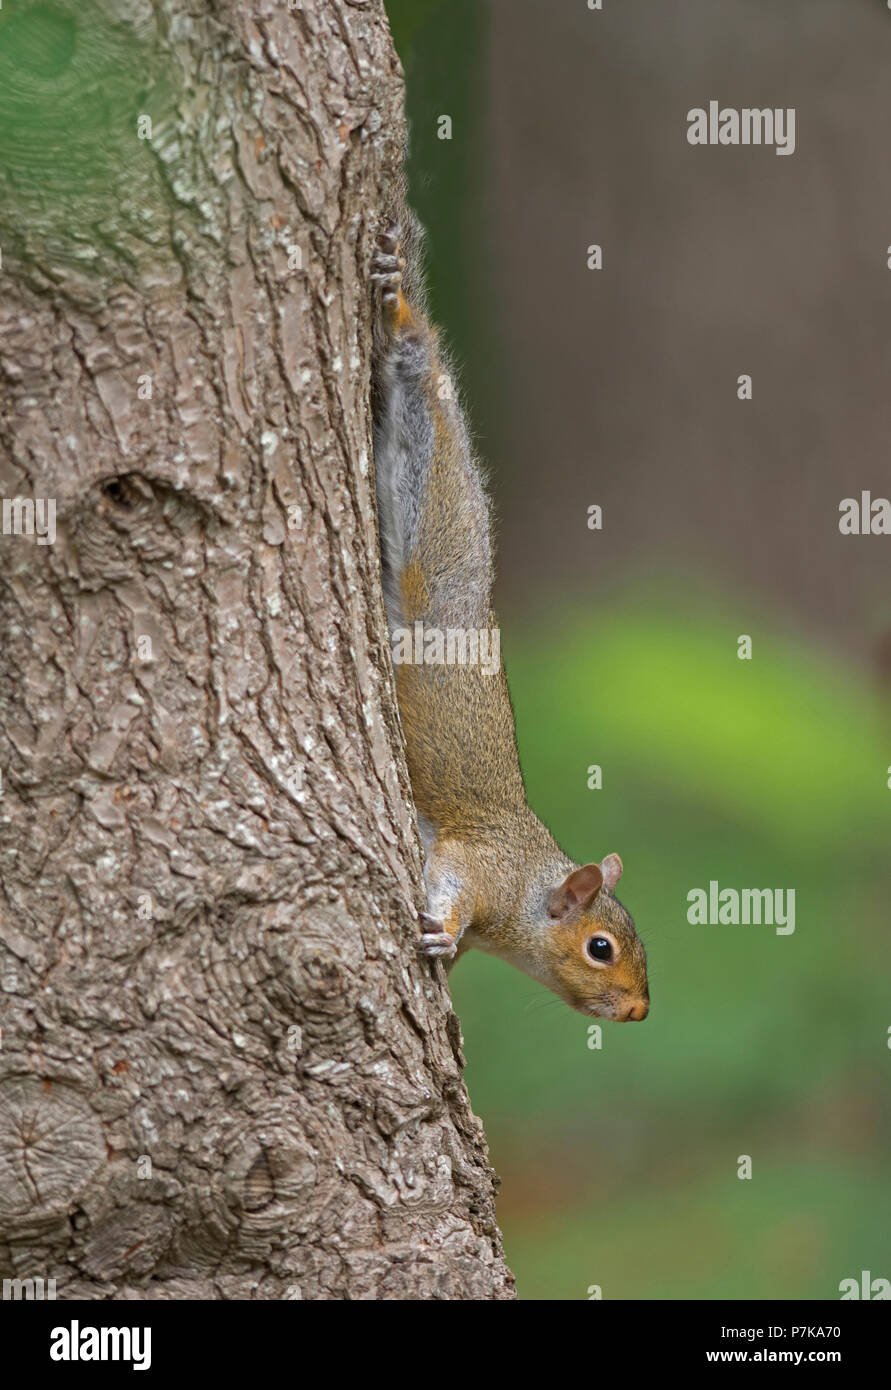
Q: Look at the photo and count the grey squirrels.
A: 1